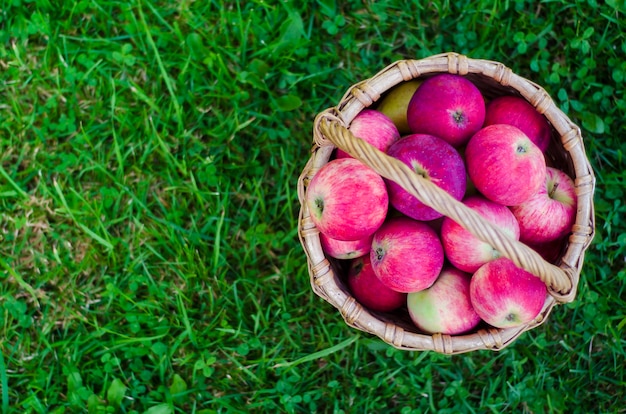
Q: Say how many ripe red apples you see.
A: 13